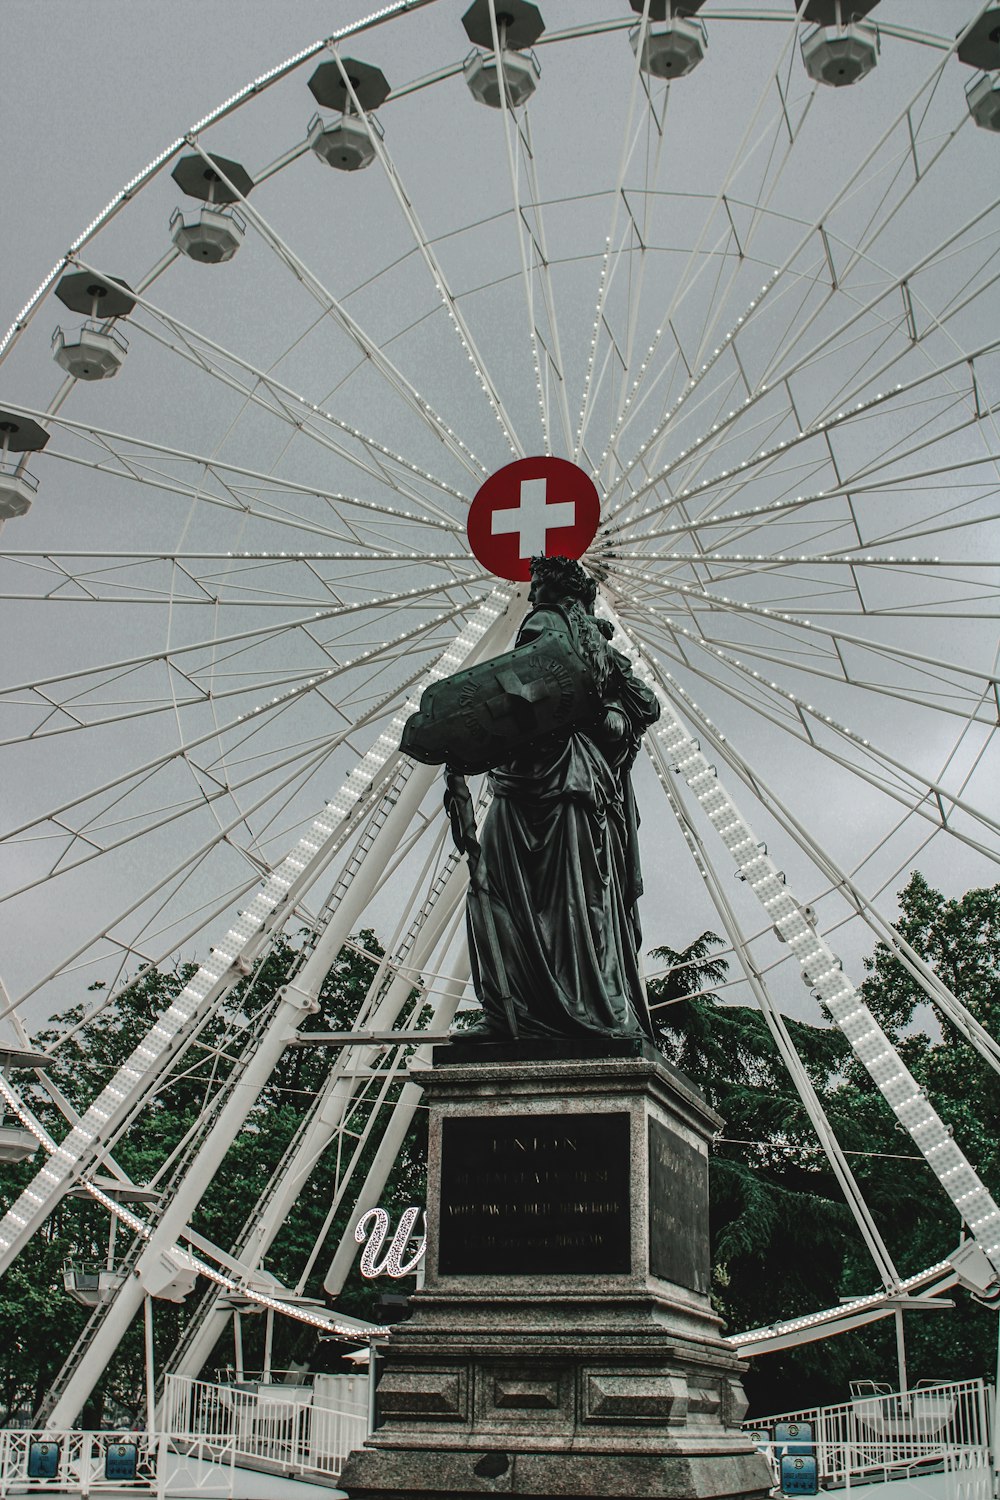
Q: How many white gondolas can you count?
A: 12